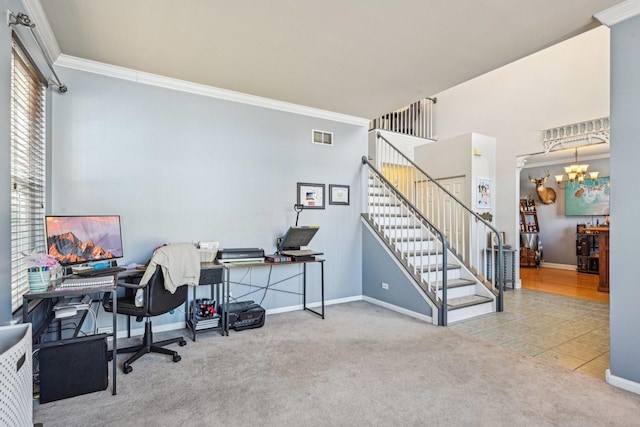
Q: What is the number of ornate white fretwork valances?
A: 1